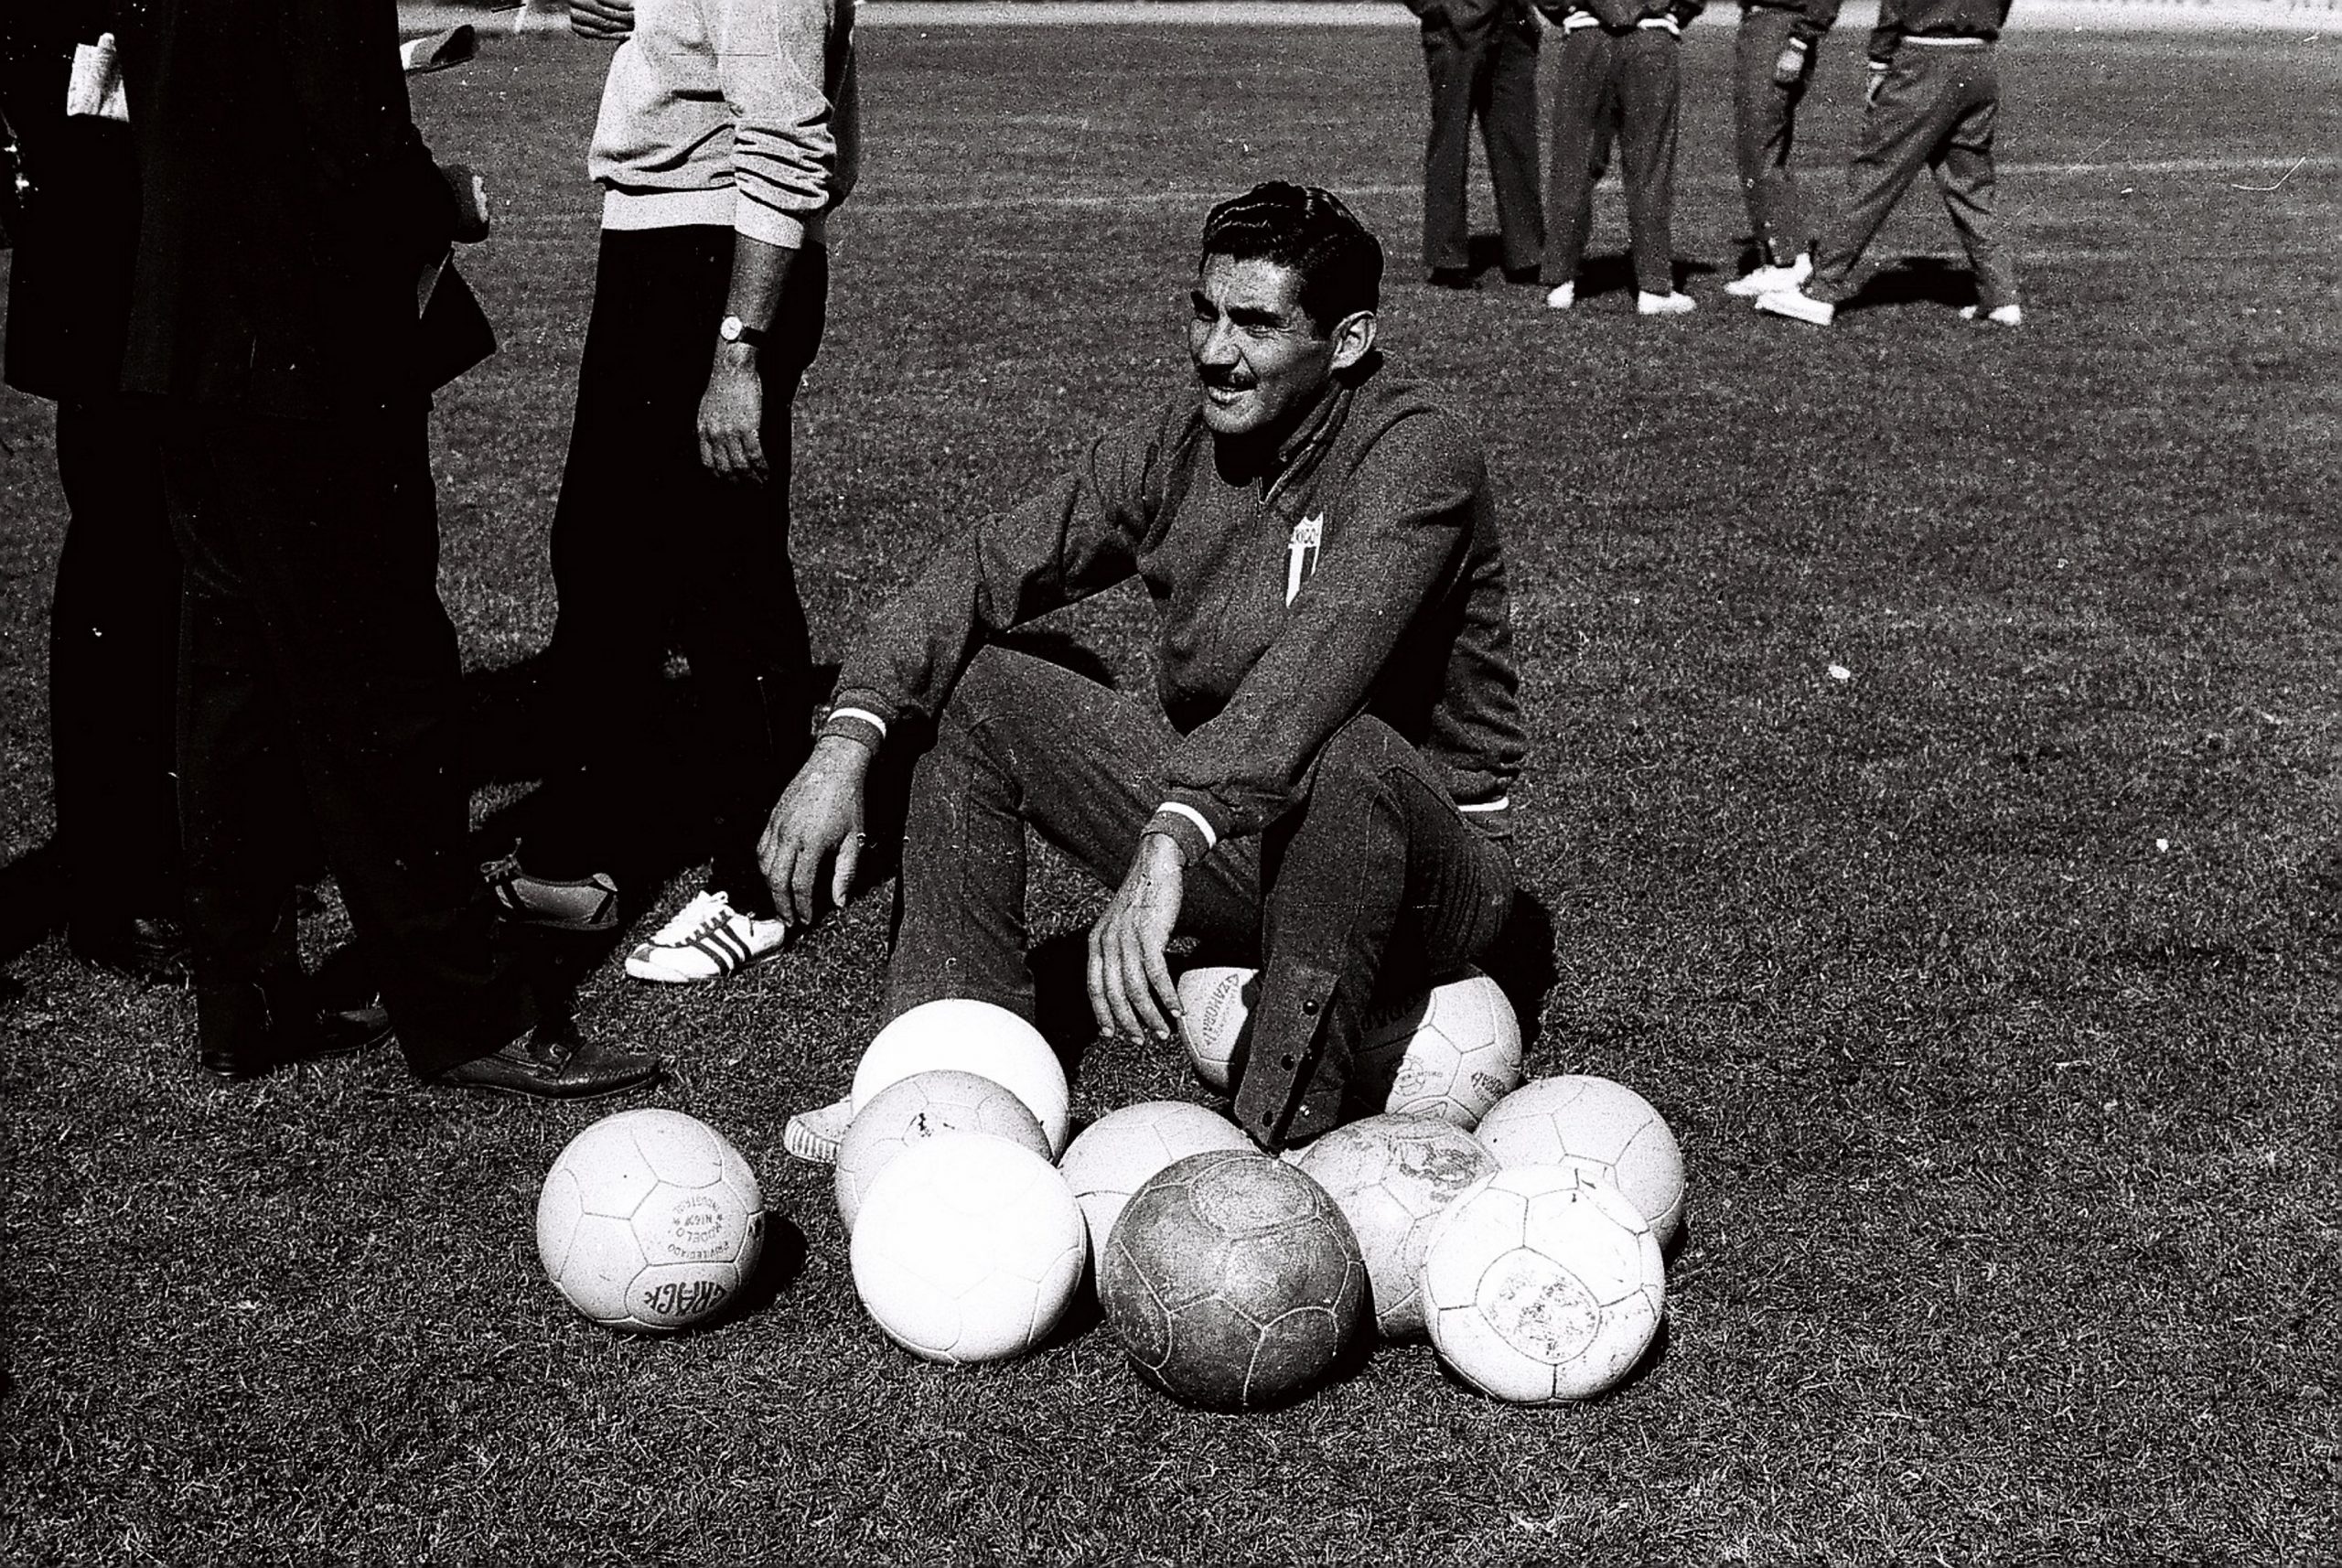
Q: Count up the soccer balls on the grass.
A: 11